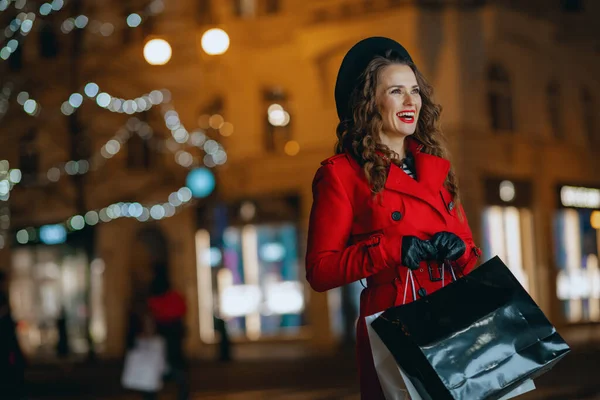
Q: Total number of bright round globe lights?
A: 2